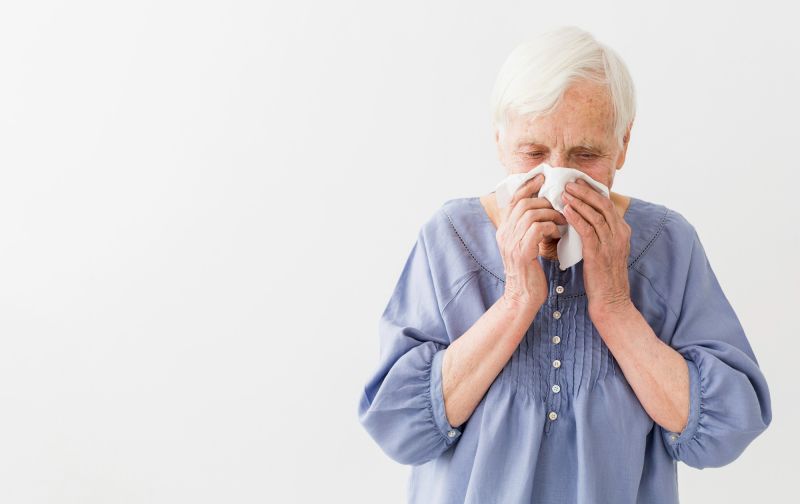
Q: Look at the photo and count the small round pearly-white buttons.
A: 8